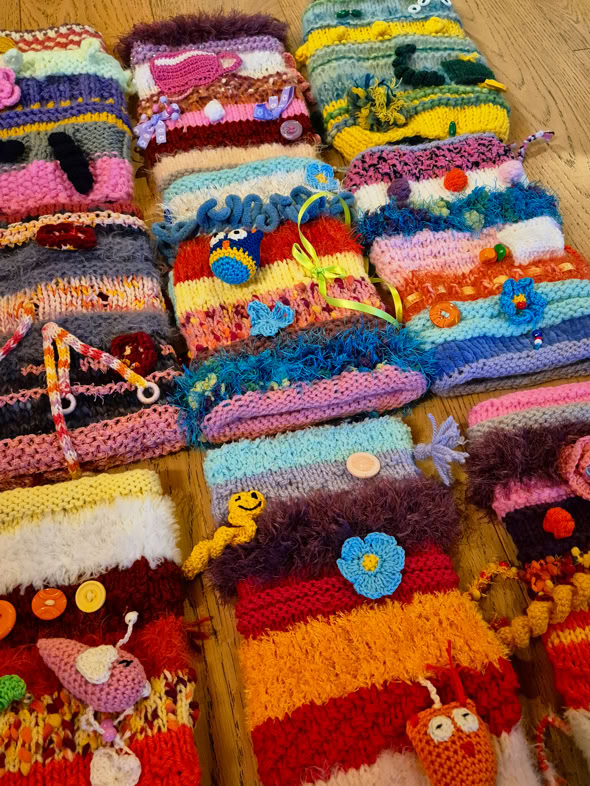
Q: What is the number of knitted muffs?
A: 9